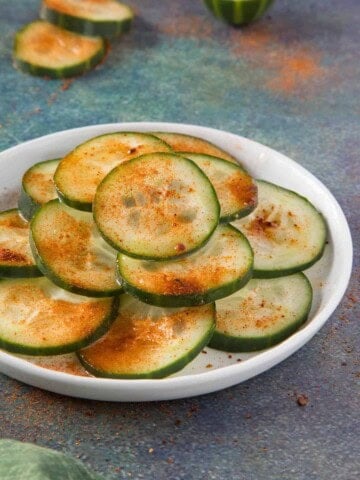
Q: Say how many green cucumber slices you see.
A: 14